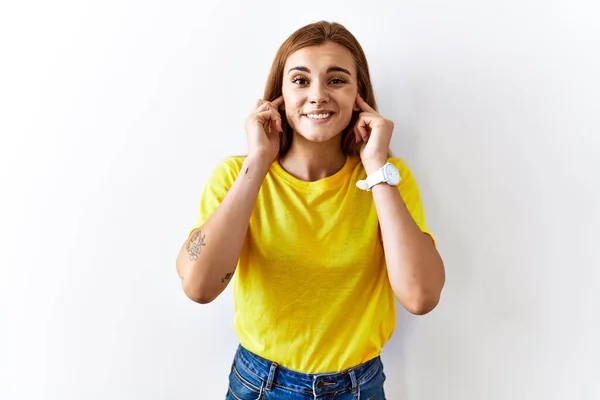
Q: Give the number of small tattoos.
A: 3